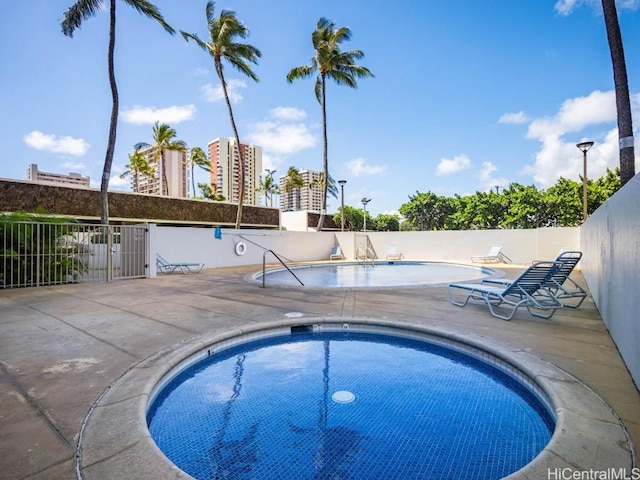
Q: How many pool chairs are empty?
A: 6